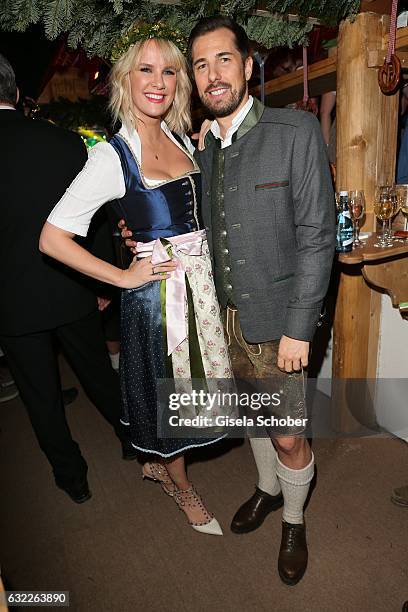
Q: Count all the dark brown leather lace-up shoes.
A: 2